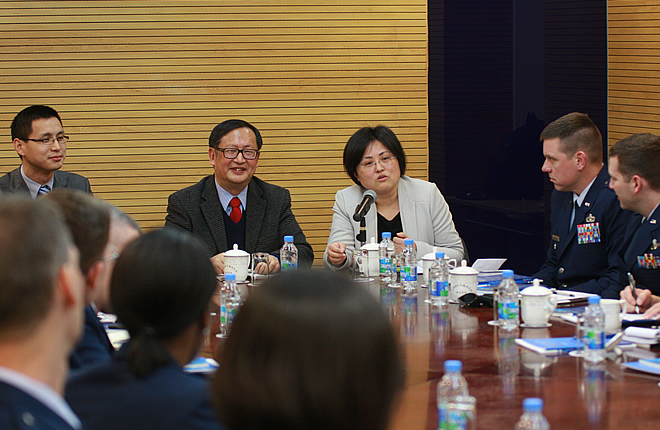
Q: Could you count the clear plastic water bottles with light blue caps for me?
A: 9